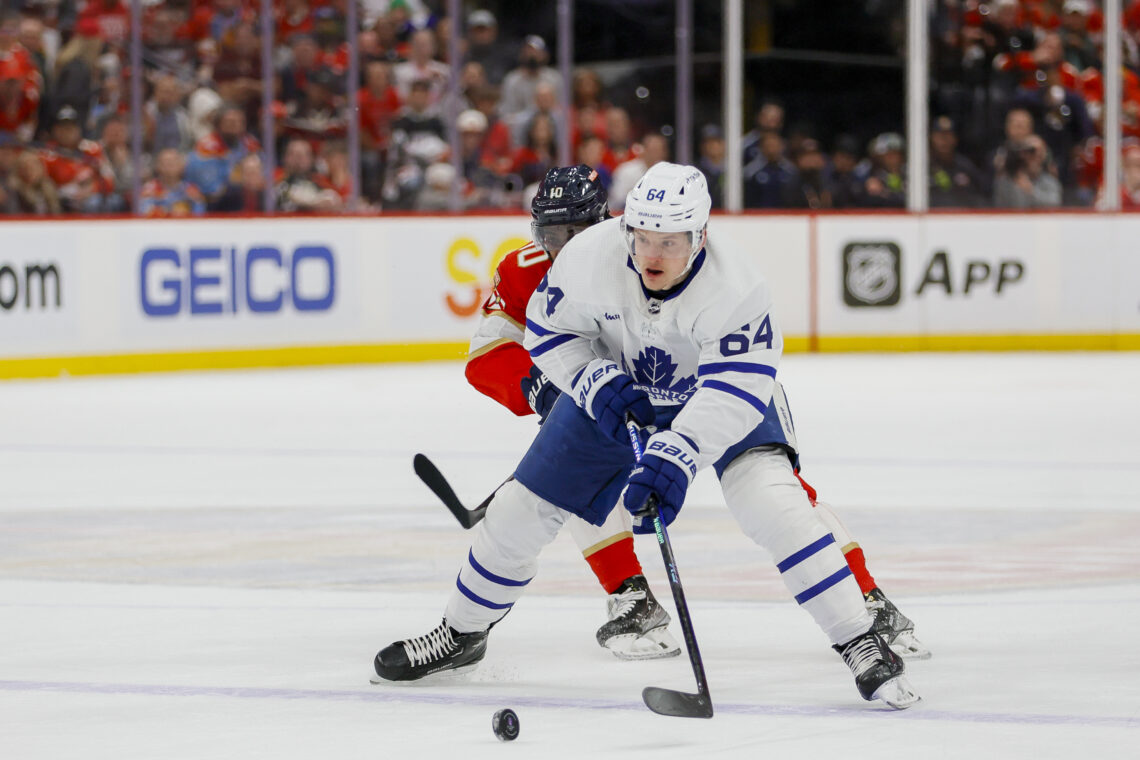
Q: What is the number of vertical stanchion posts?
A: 9